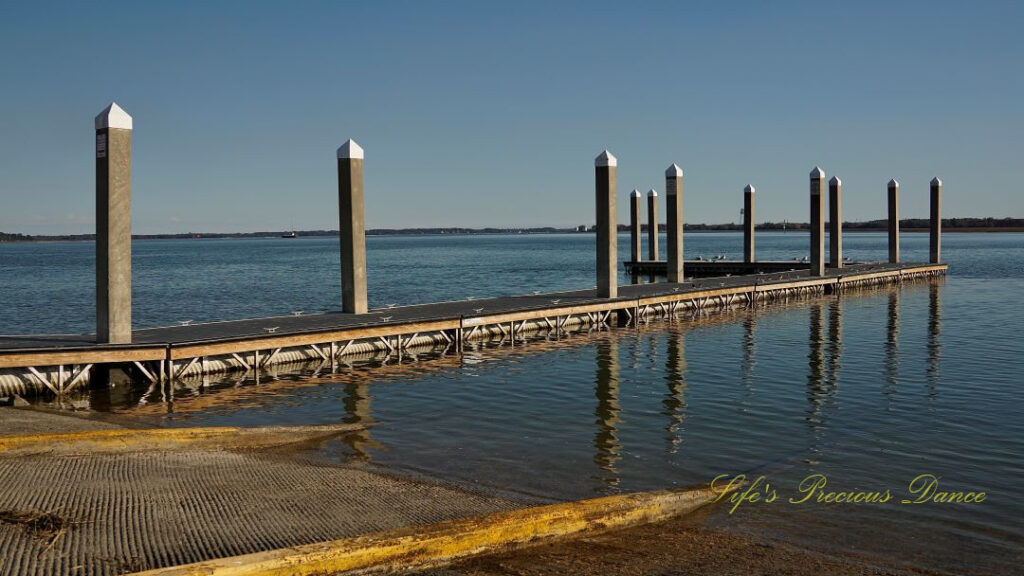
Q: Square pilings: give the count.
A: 11